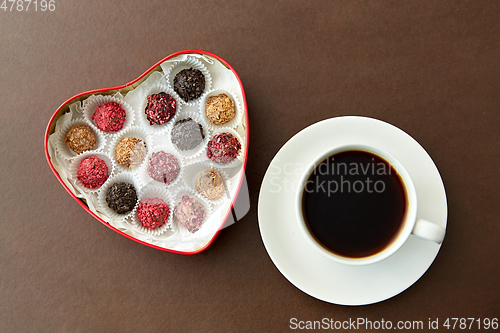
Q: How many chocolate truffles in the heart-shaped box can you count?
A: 14